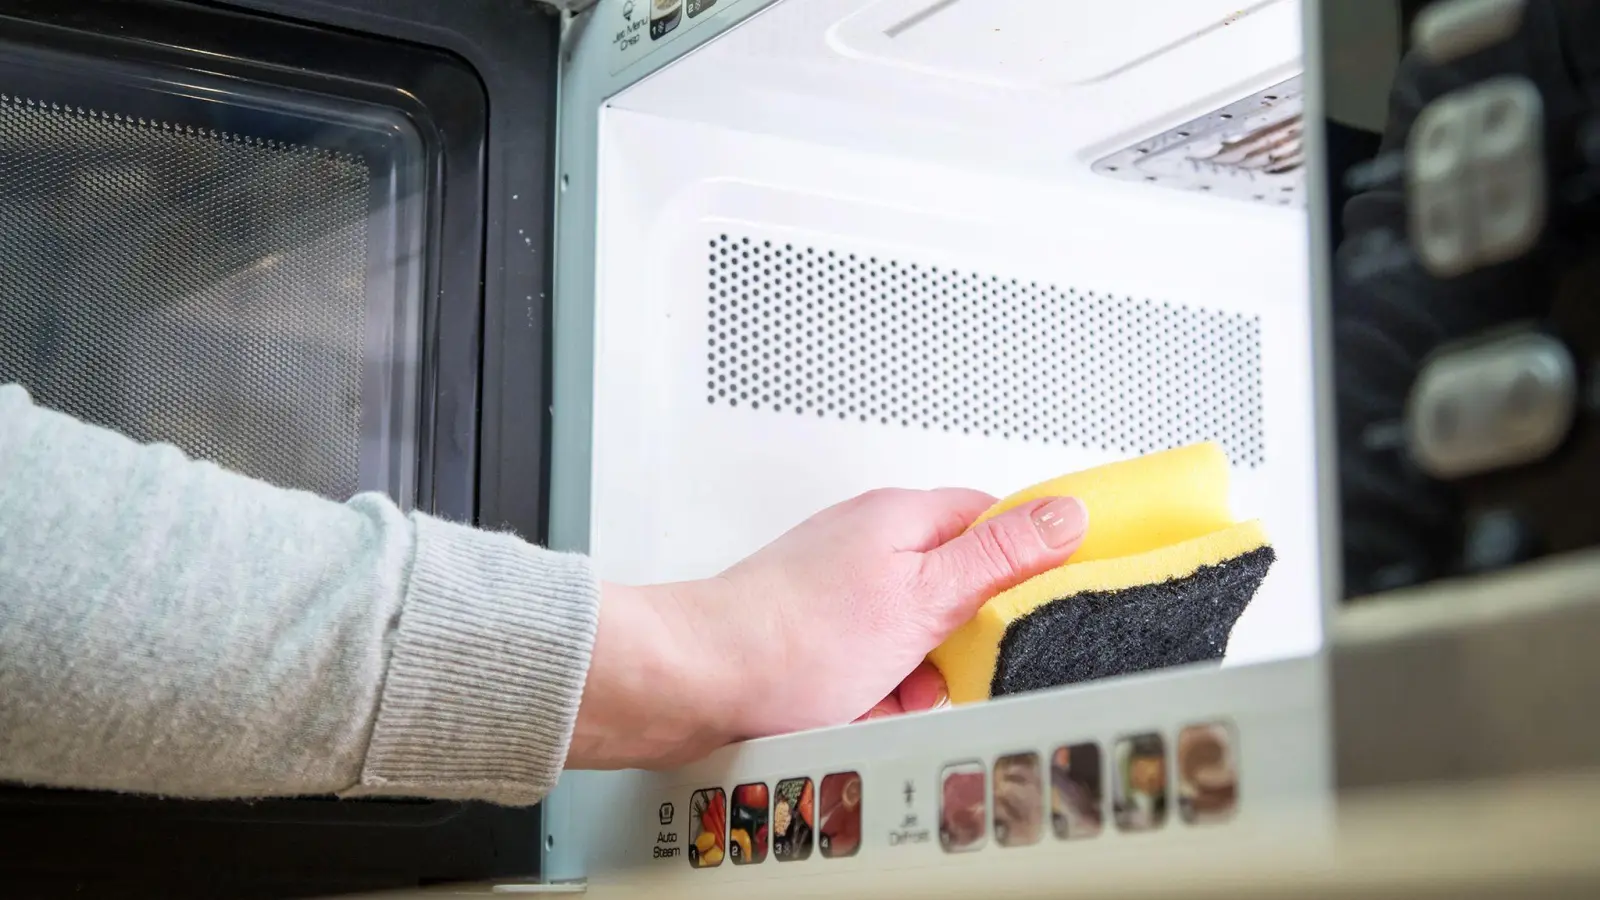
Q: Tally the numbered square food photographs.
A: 11